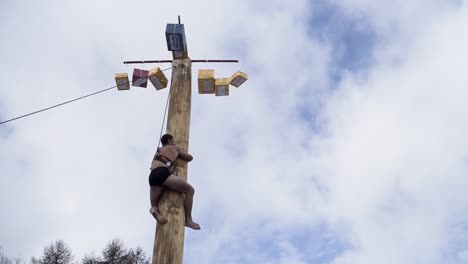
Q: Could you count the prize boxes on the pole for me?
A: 7